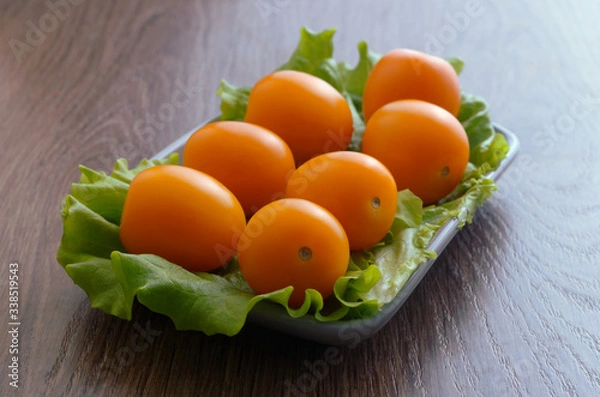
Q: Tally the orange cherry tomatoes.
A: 7